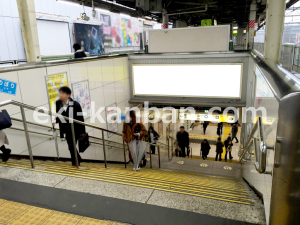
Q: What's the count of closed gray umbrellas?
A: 2